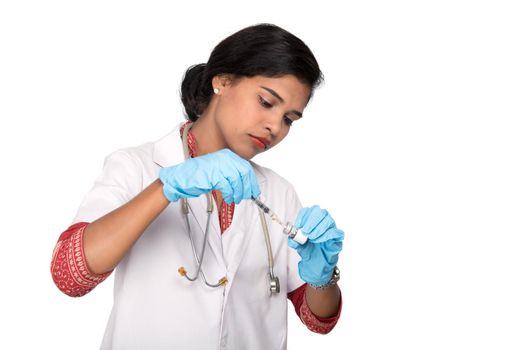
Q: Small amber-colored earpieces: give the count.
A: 2